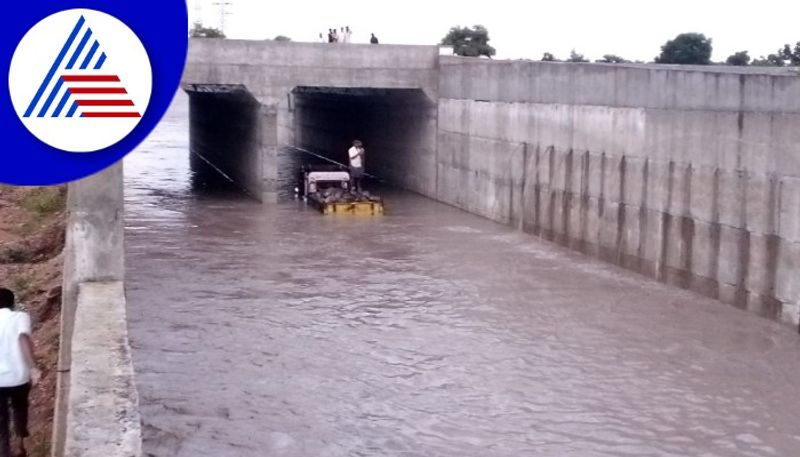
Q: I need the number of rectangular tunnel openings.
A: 2